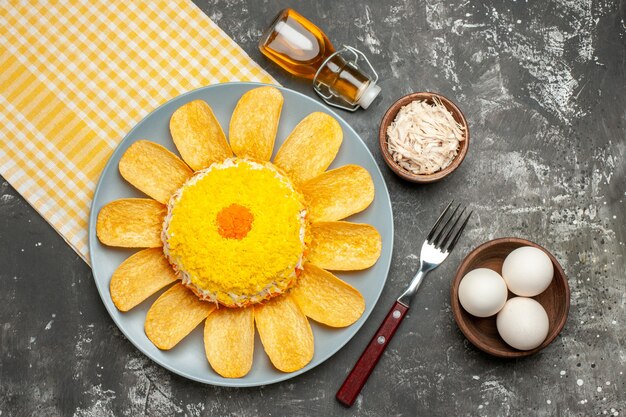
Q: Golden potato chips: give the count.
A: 12